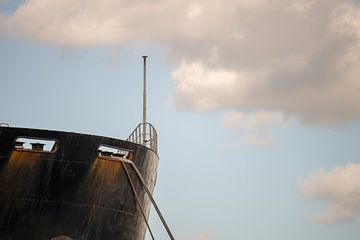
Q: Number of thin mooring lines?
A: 2